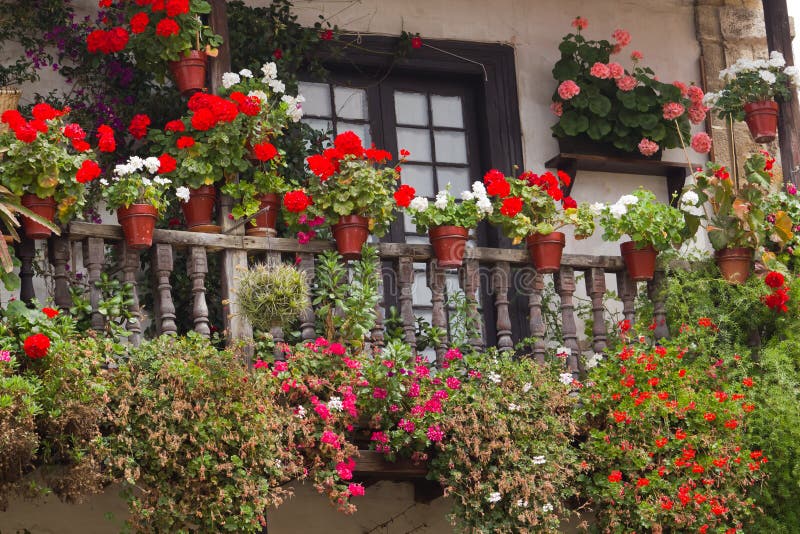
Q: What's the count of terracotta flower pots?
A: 11